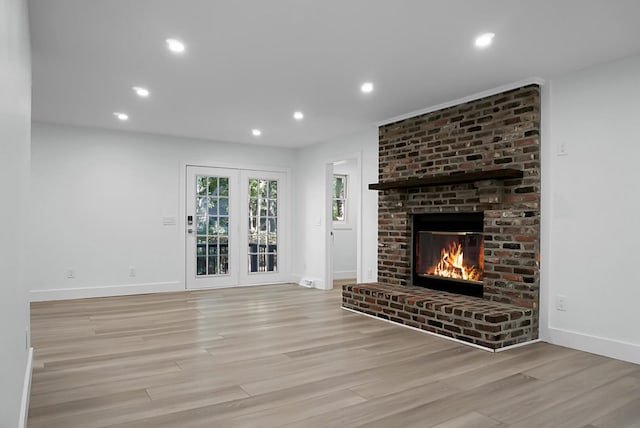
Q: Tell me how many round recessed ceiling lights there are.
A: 7